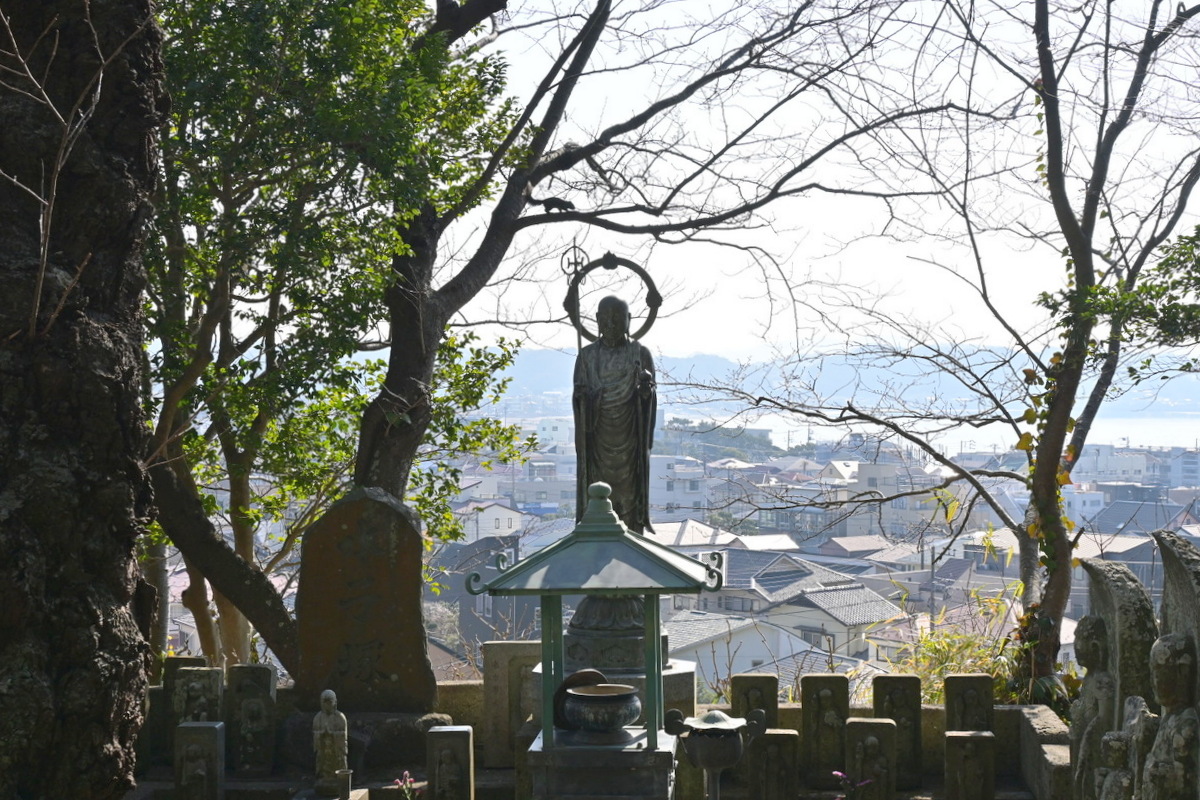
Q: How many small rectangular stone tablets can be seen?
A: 12